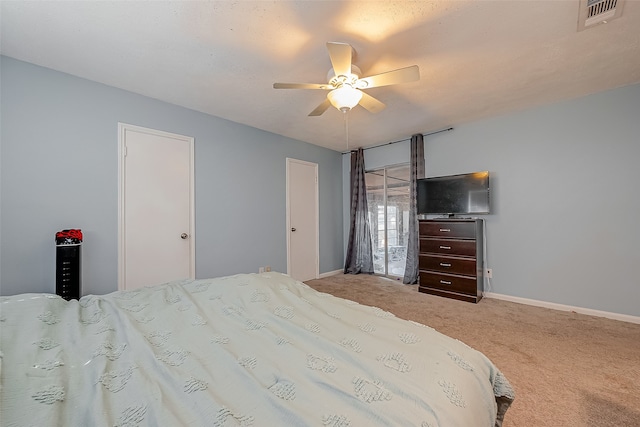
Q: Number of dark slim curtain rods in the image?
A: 1